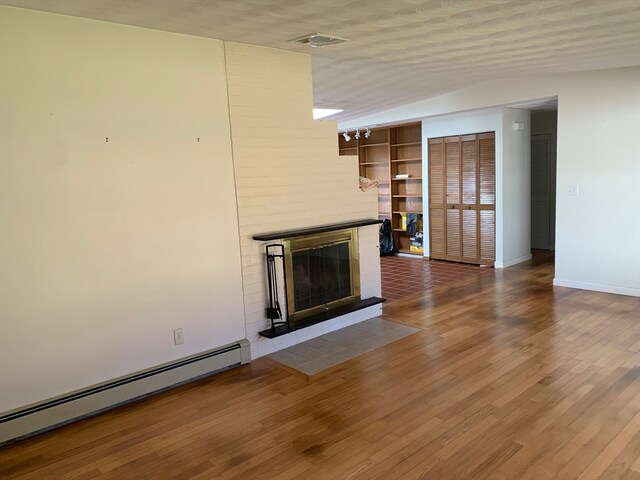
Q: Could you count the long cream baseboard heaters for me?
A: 1